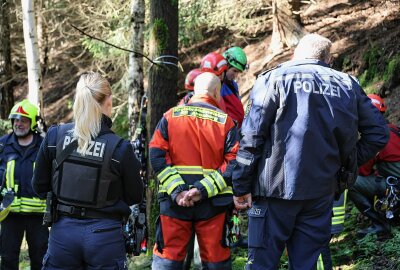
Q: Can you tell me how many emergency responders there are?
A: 8